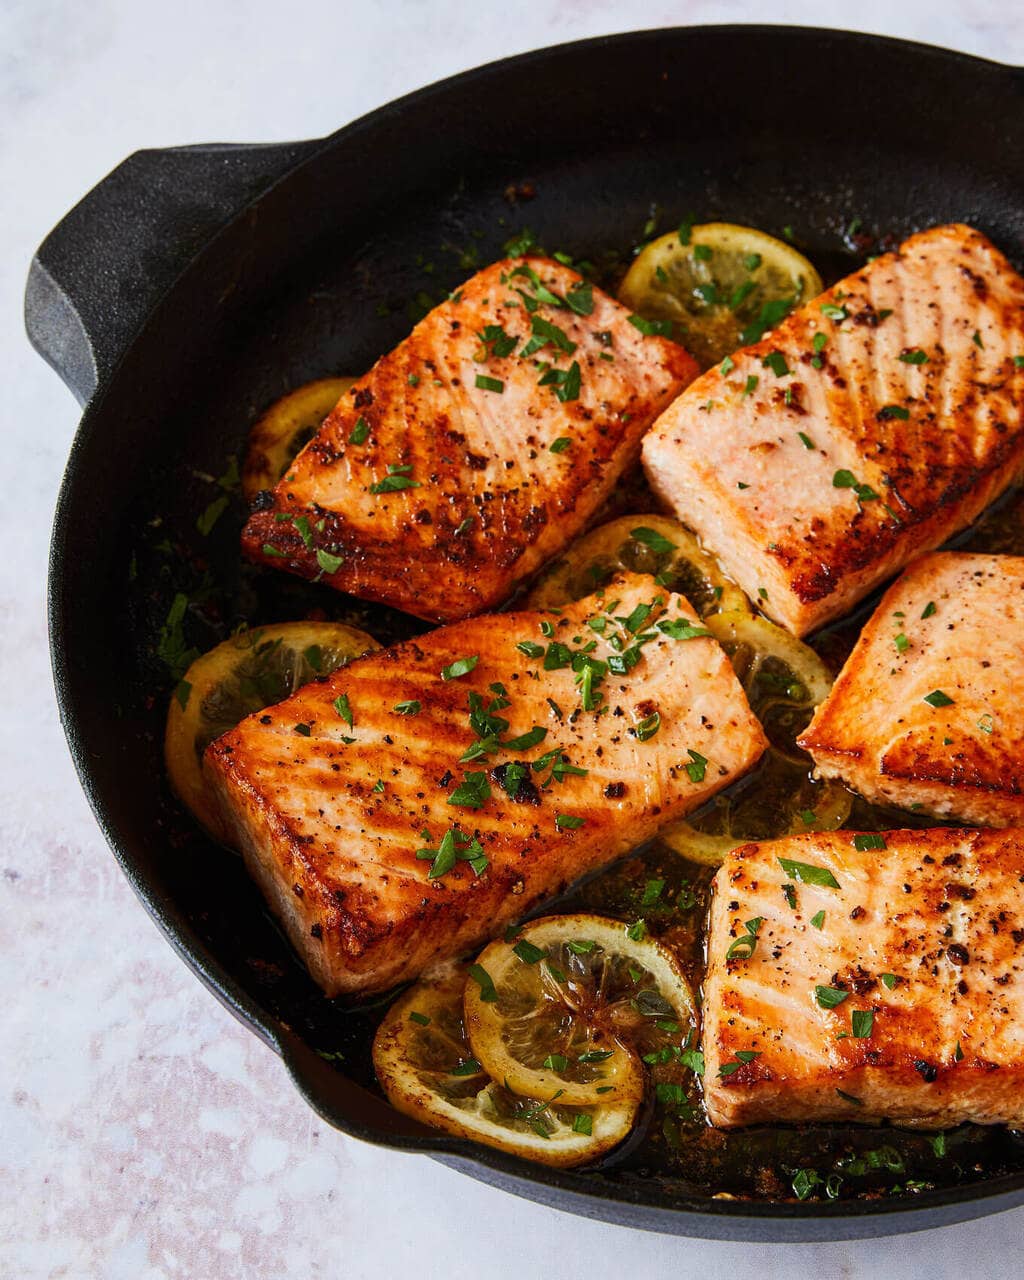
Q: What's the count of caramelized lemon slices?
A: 8